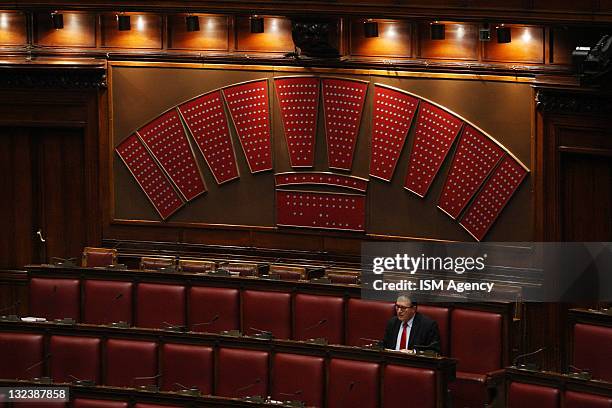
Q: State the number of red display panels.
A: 12